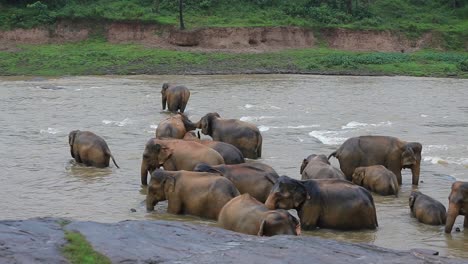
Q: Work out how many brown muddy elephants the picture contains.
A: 15